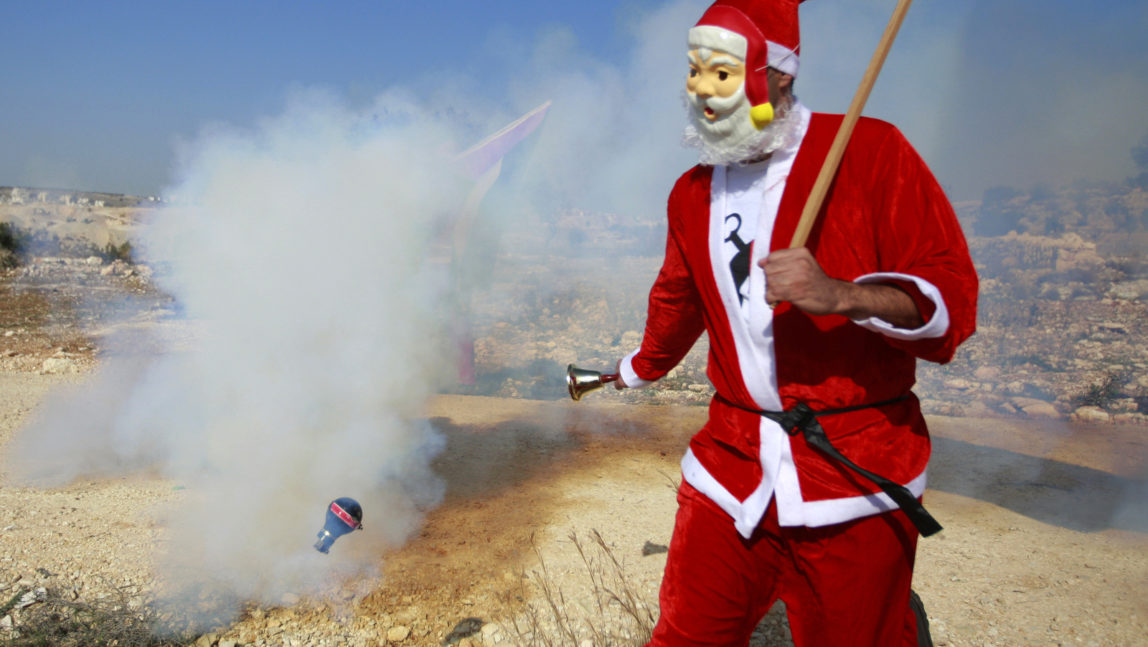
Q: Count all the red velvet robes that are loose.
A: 1